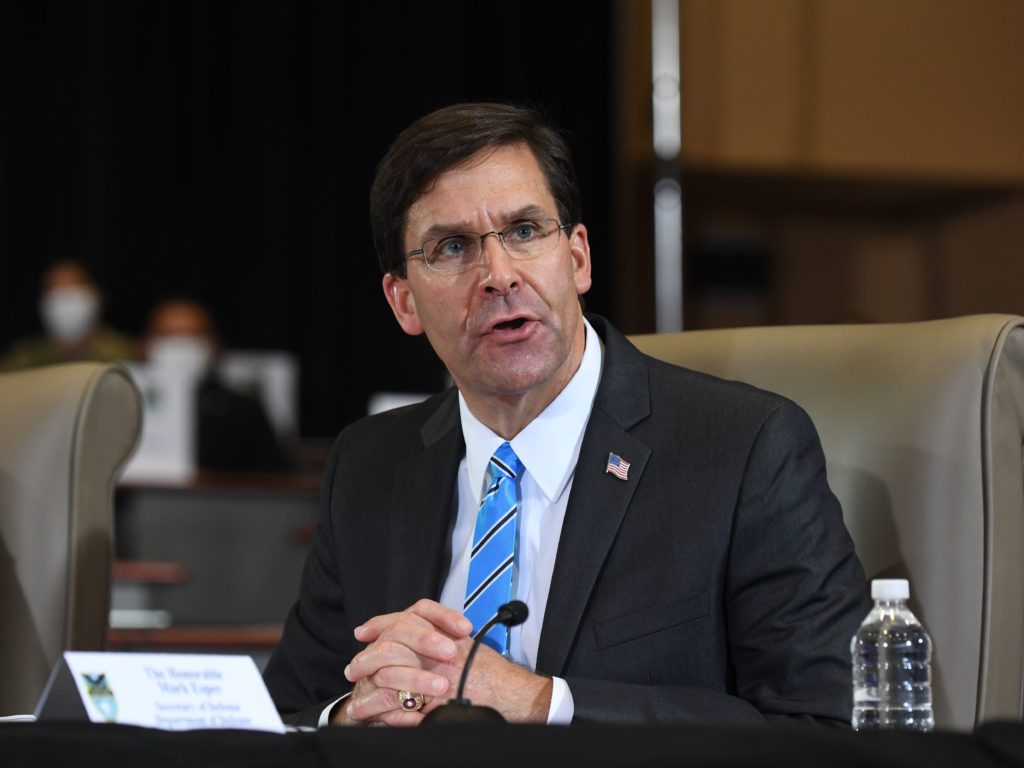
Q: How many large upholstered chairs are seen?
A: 2